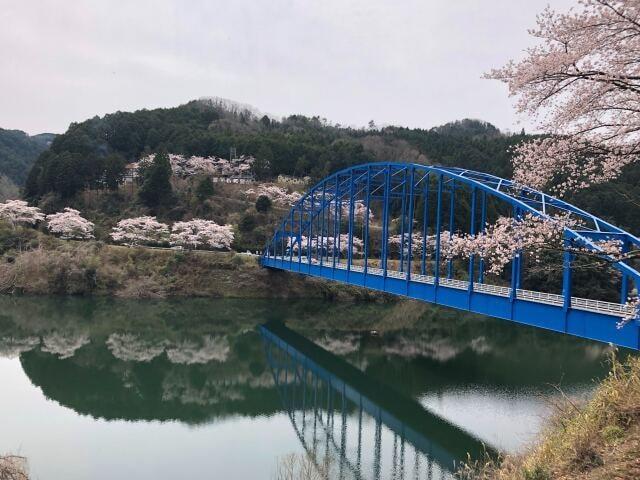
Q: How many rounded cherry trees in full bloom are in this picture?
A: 4